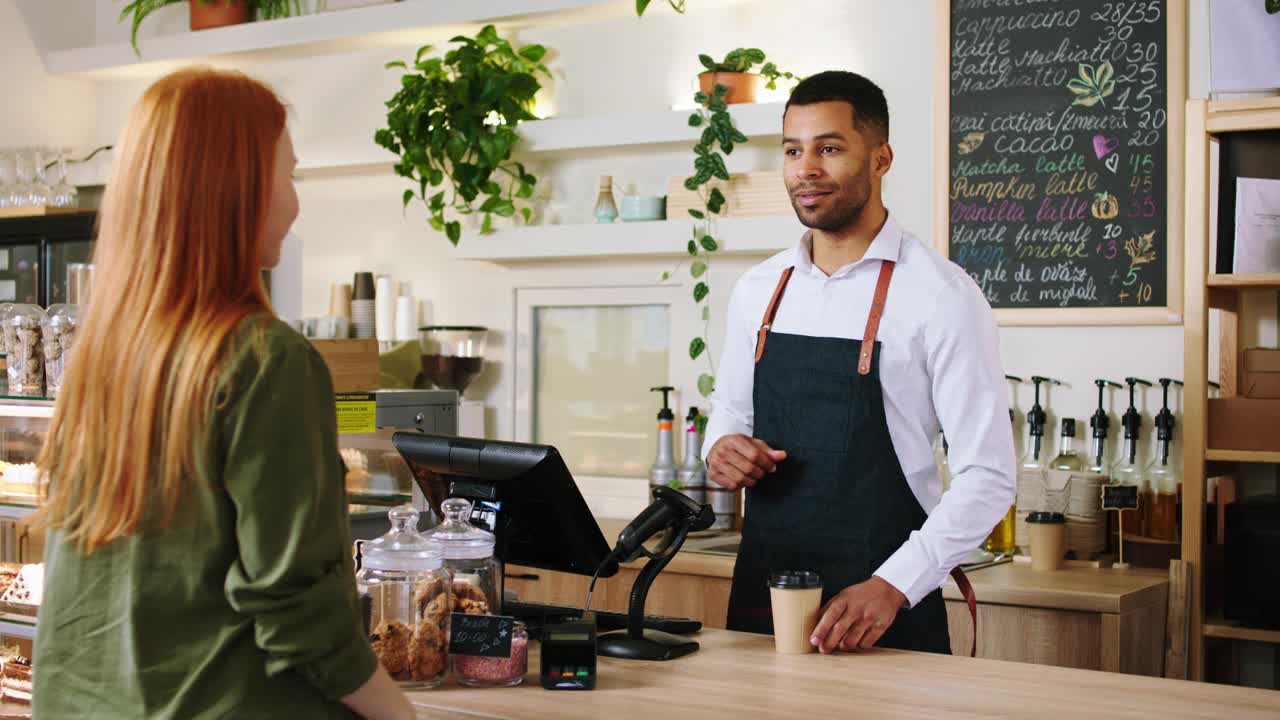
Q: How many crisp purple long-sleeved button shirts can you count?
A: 0